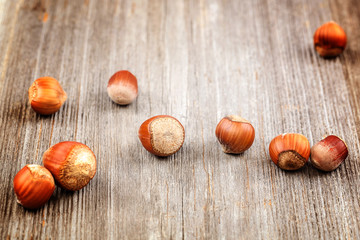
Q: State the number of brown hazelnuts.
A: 9